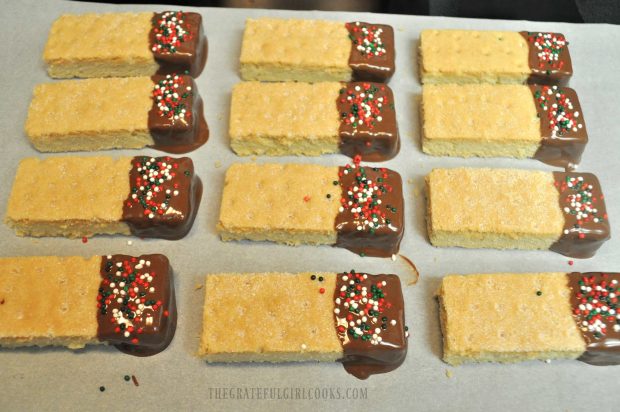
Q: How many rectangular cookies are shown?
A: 12